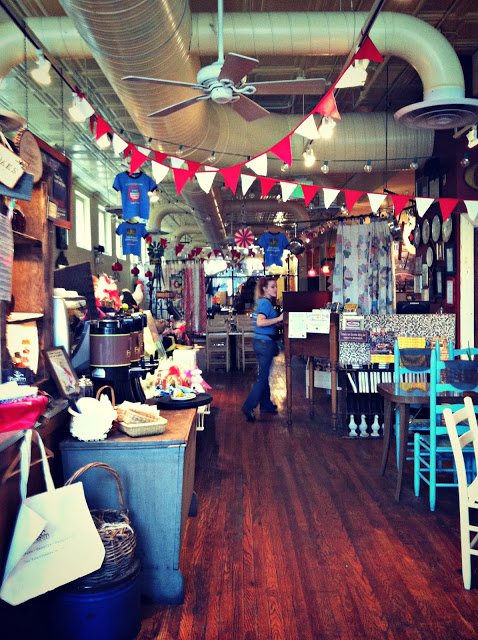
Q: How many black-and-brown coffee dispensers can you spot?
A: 3